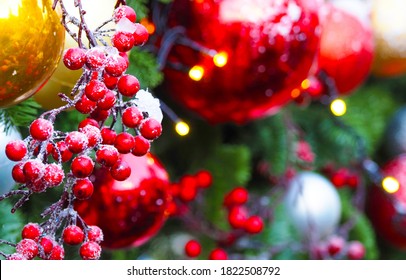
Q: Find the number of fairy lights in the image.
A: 5